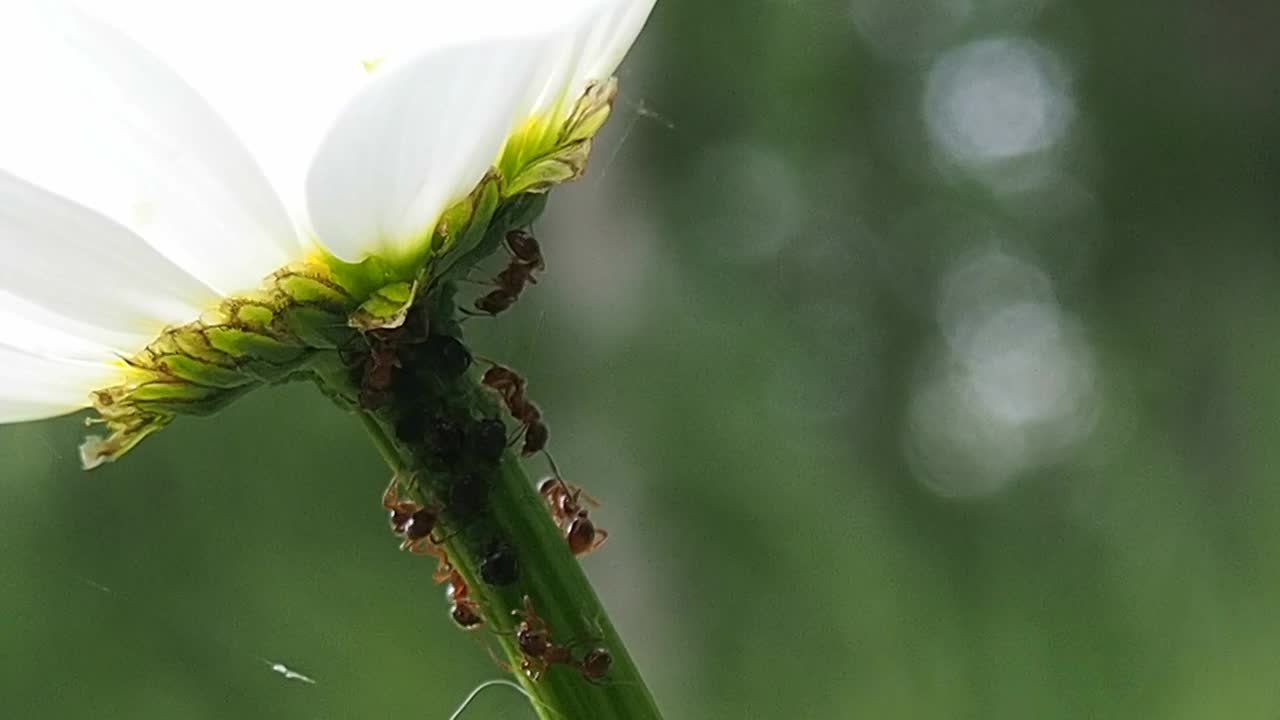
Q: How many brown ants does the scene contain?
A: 7